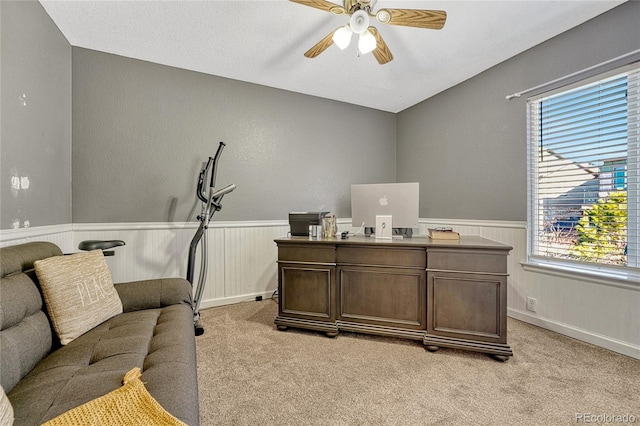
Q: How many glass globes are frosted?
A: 3